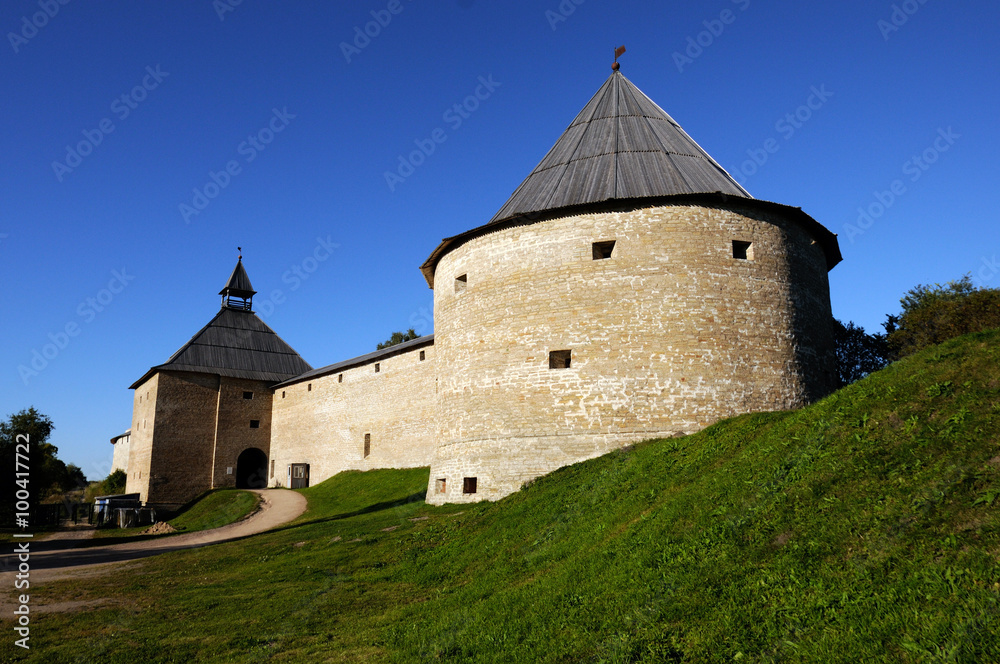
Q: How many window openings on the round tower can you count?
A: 6